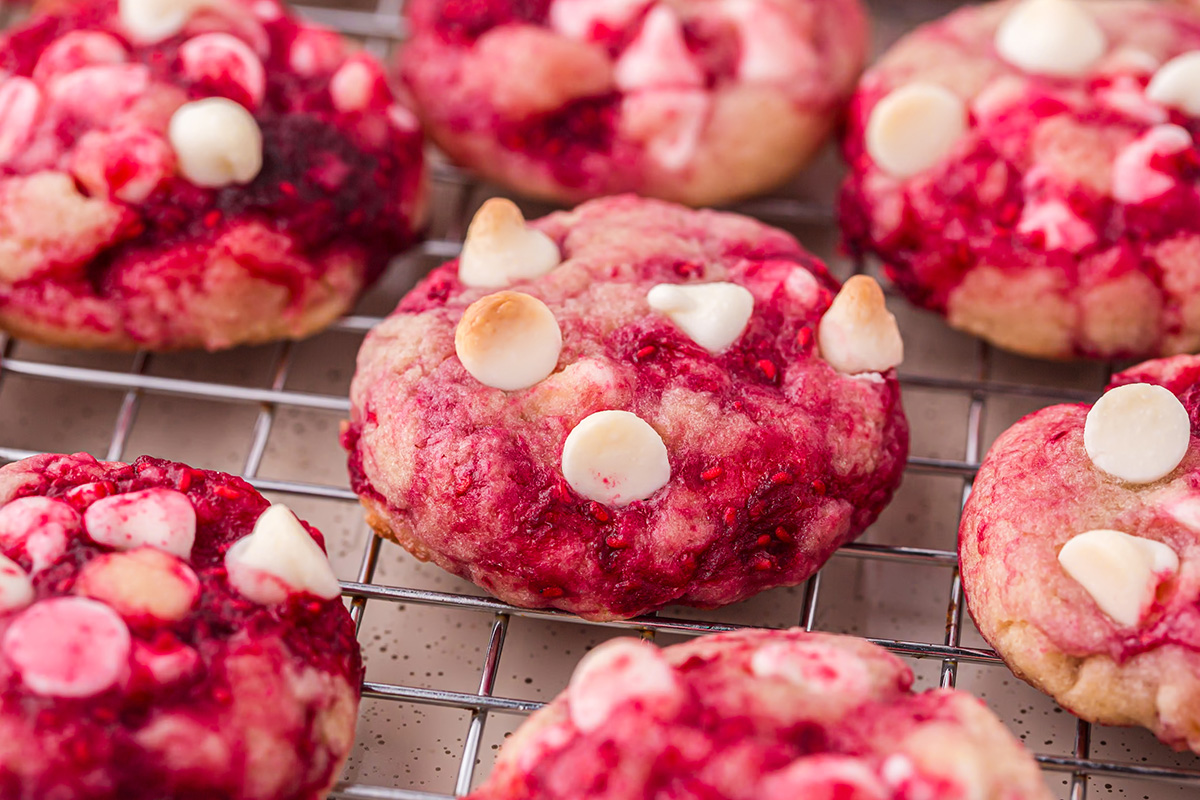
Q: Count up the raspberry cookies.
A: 7